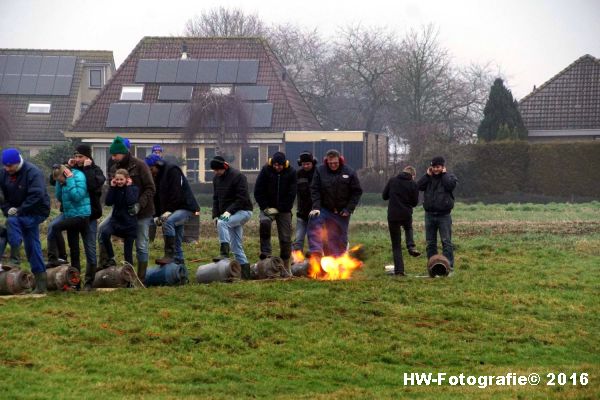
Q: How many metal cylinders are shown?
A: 8